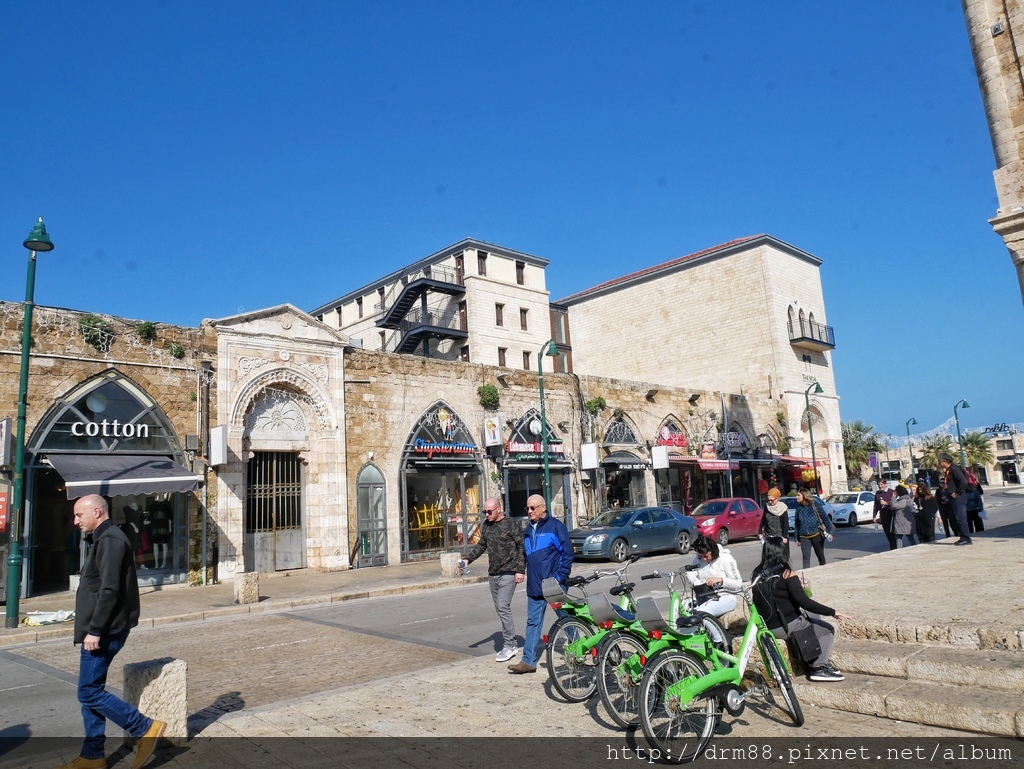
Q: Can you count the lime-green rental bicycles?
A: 3